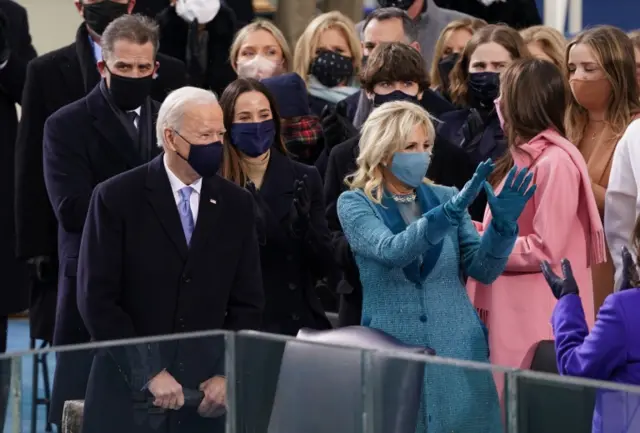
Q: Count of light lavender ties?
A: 1